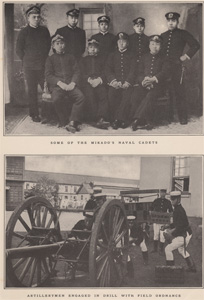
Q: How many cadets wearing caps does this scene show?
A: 9